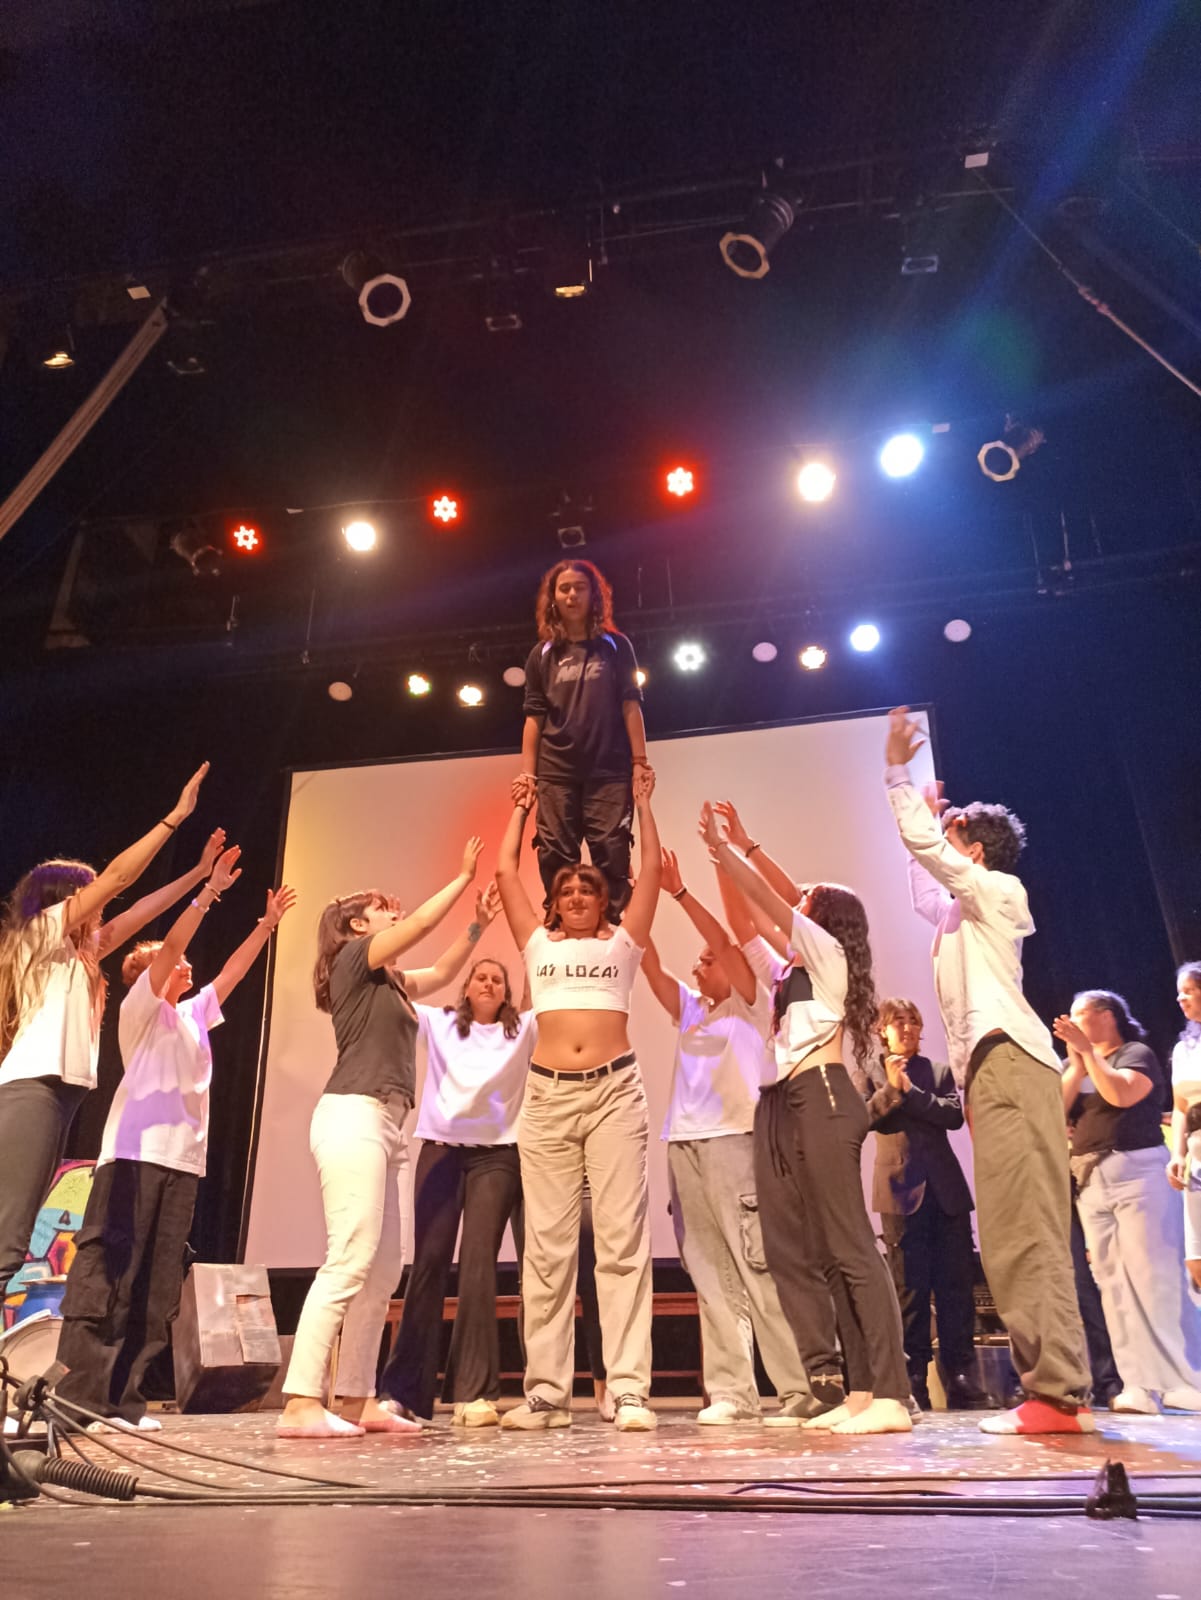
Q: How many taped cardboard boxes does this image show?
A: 1